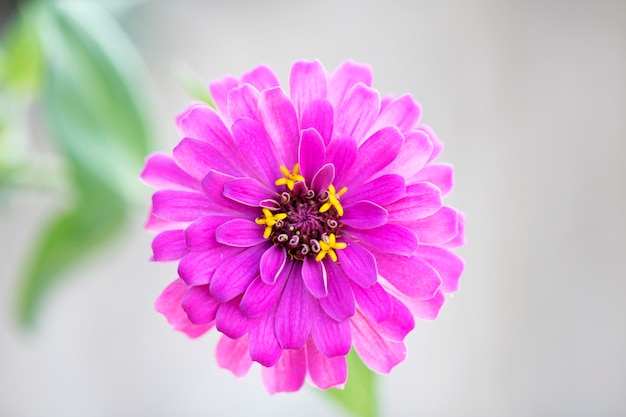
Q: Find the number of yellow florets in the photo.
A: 4